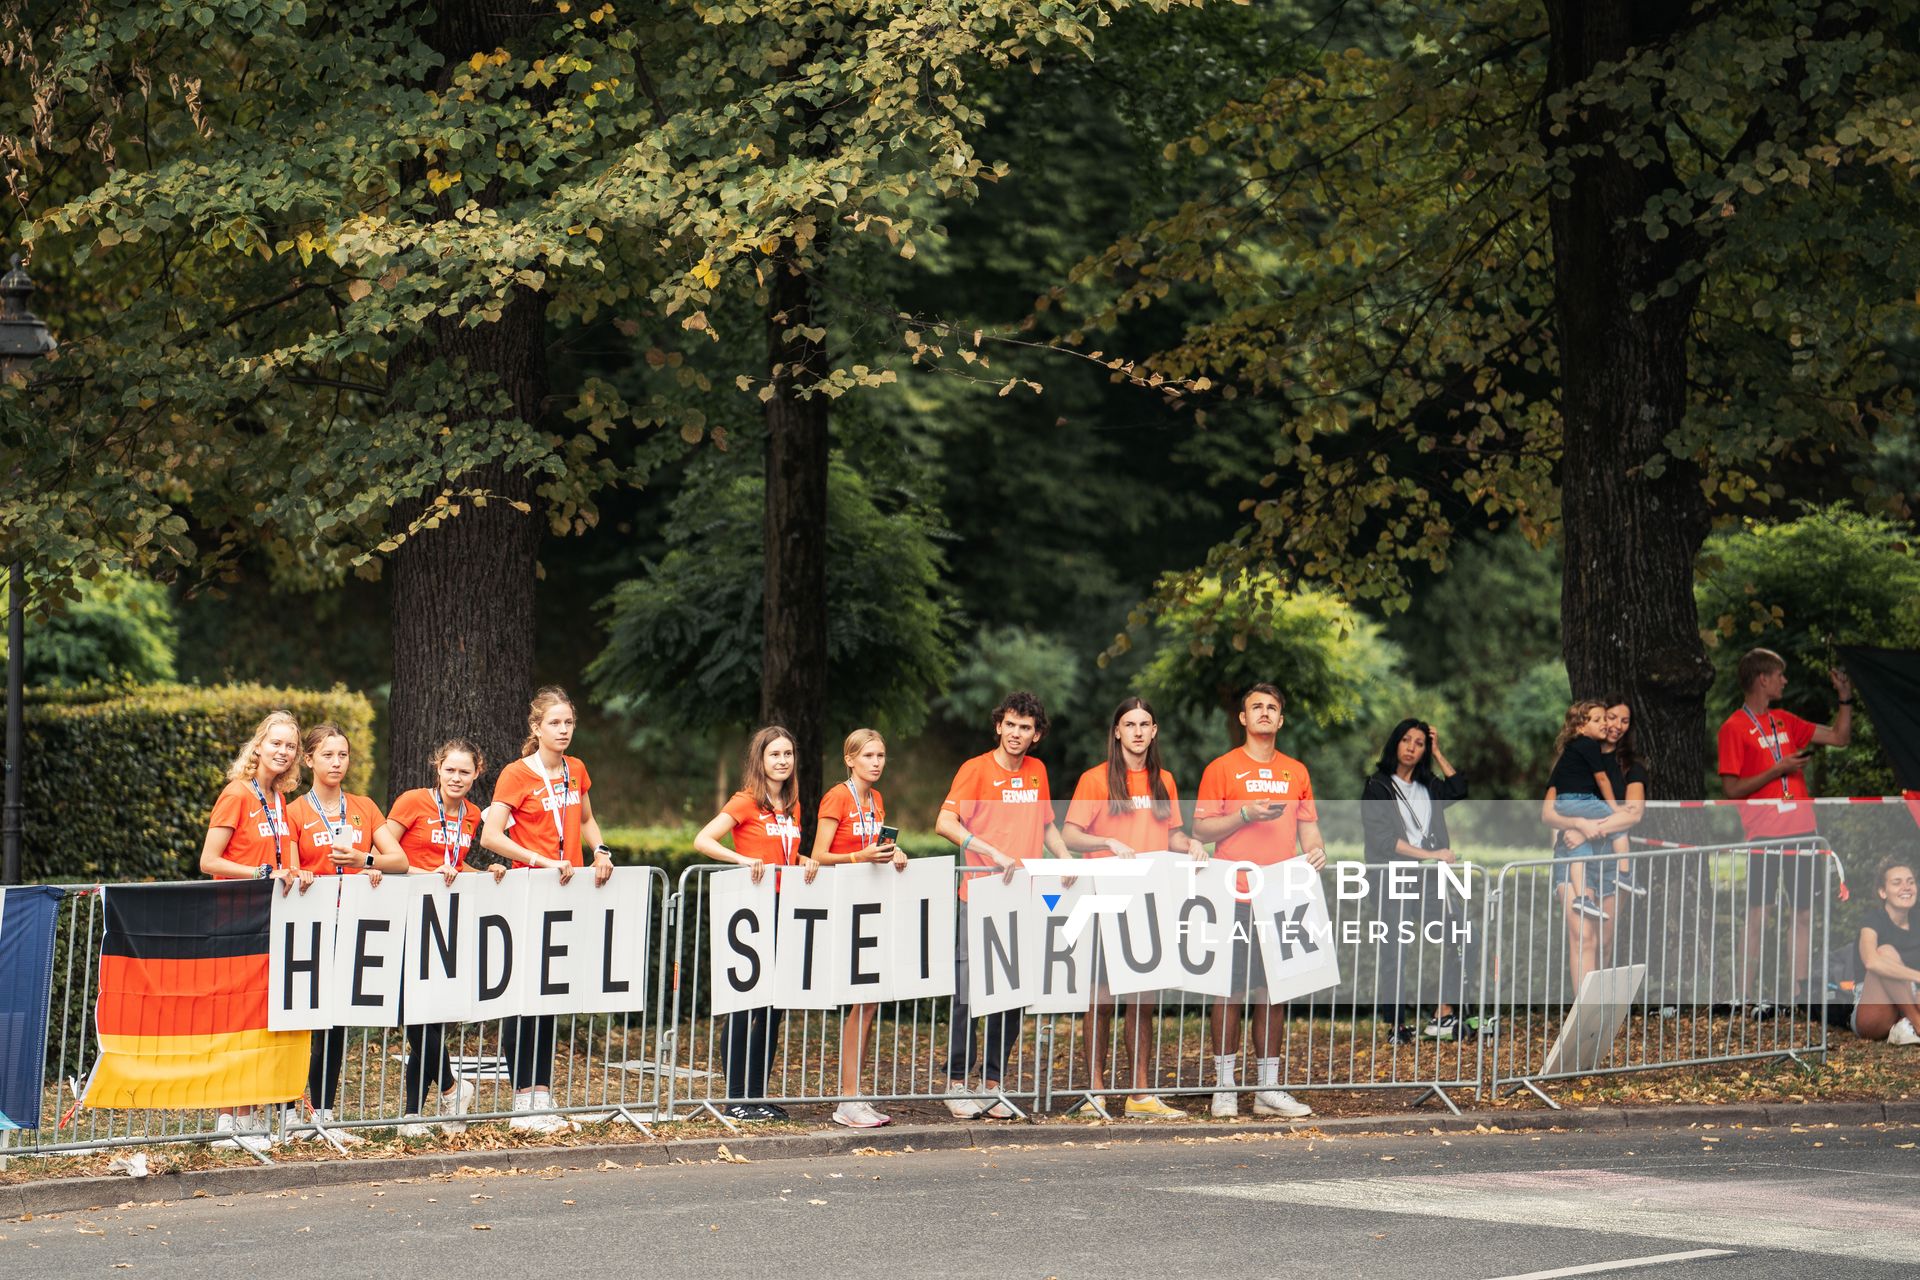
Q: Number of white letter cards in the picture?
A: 15